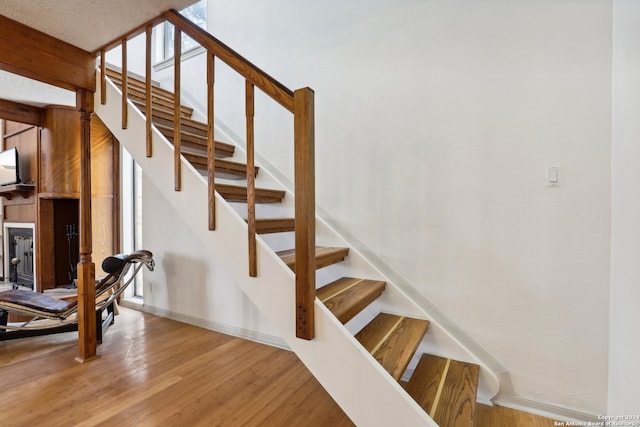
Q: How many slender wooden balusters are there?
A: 6